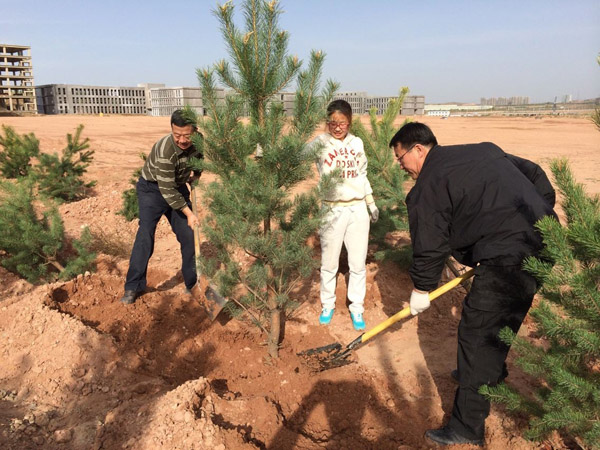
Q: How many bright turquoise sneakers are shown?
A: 2